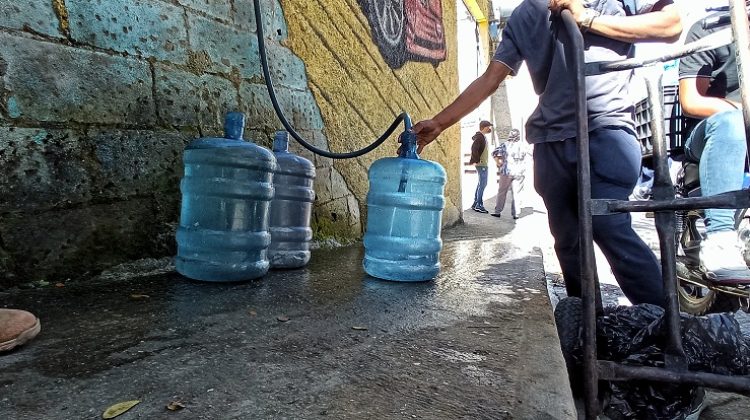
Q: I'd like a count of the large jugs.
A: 3